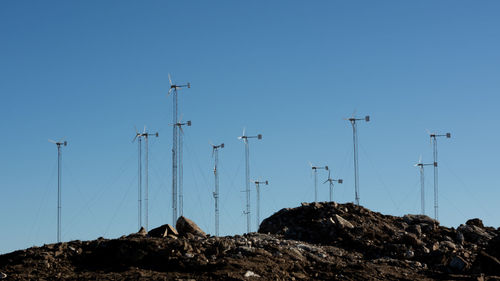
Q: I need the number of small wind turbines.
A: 13